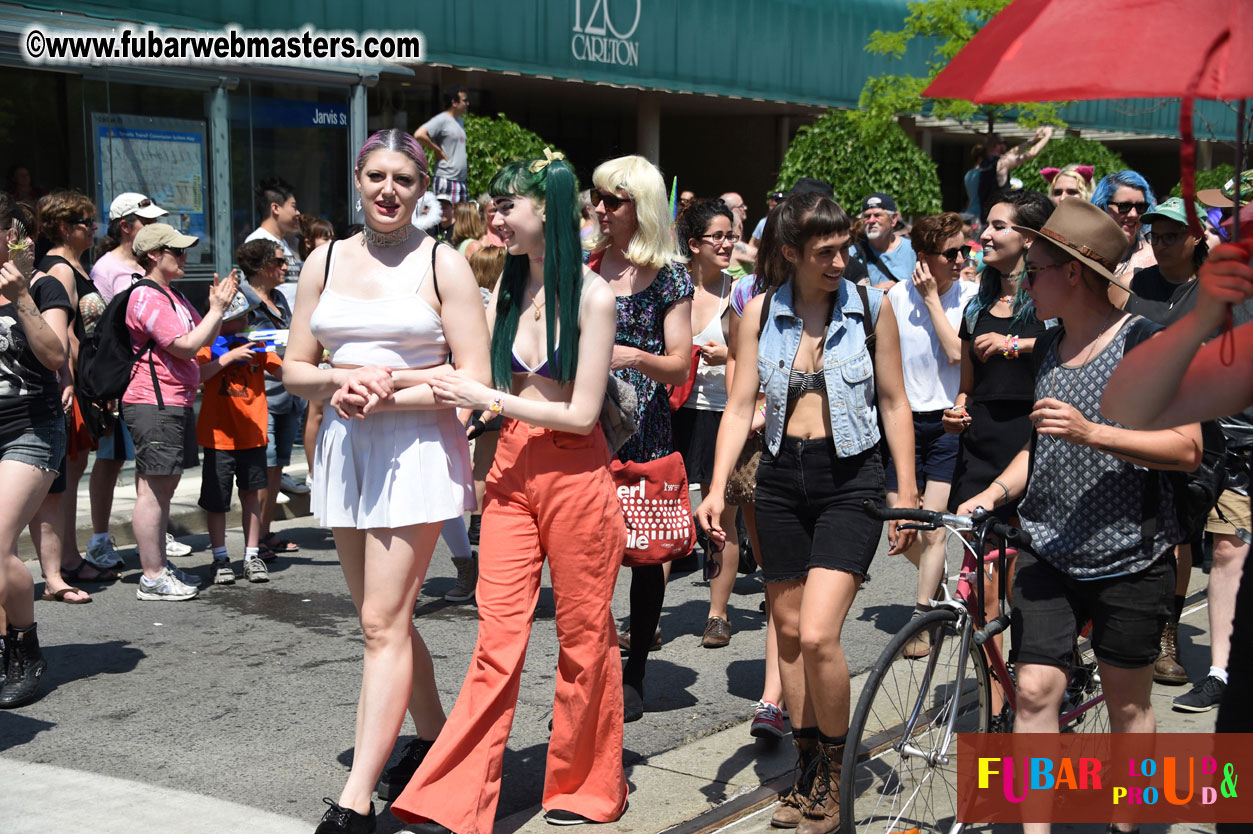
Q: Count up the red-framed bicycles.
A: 1